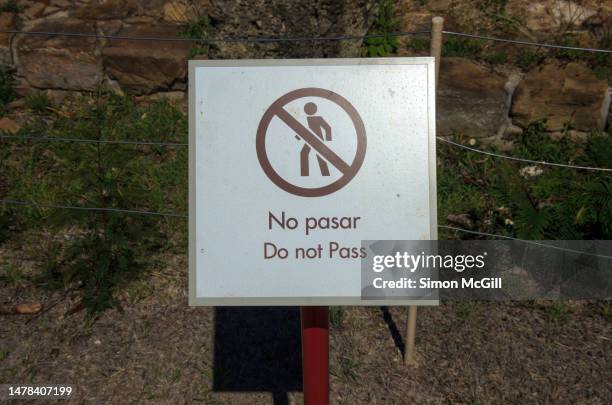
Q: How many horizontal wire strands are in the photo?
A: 3